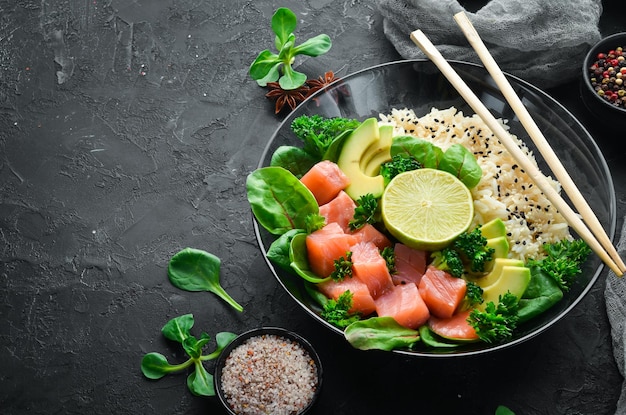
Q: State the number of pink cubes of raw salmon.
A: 10